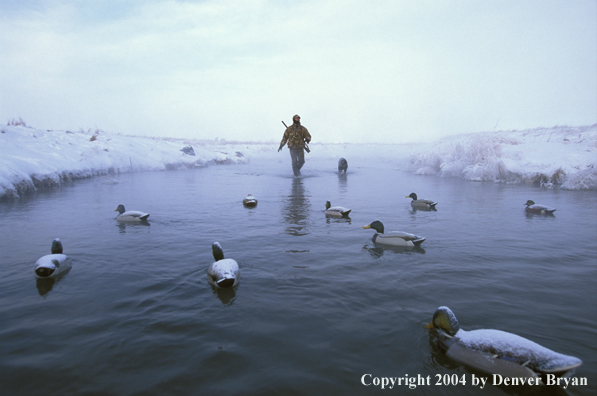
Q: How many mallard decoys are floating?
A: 9